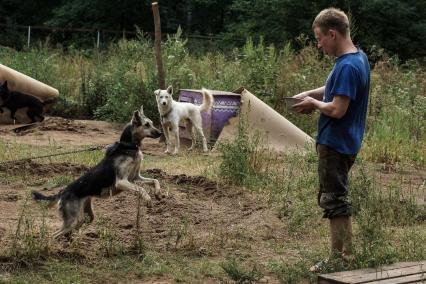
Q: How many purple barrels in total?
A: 1